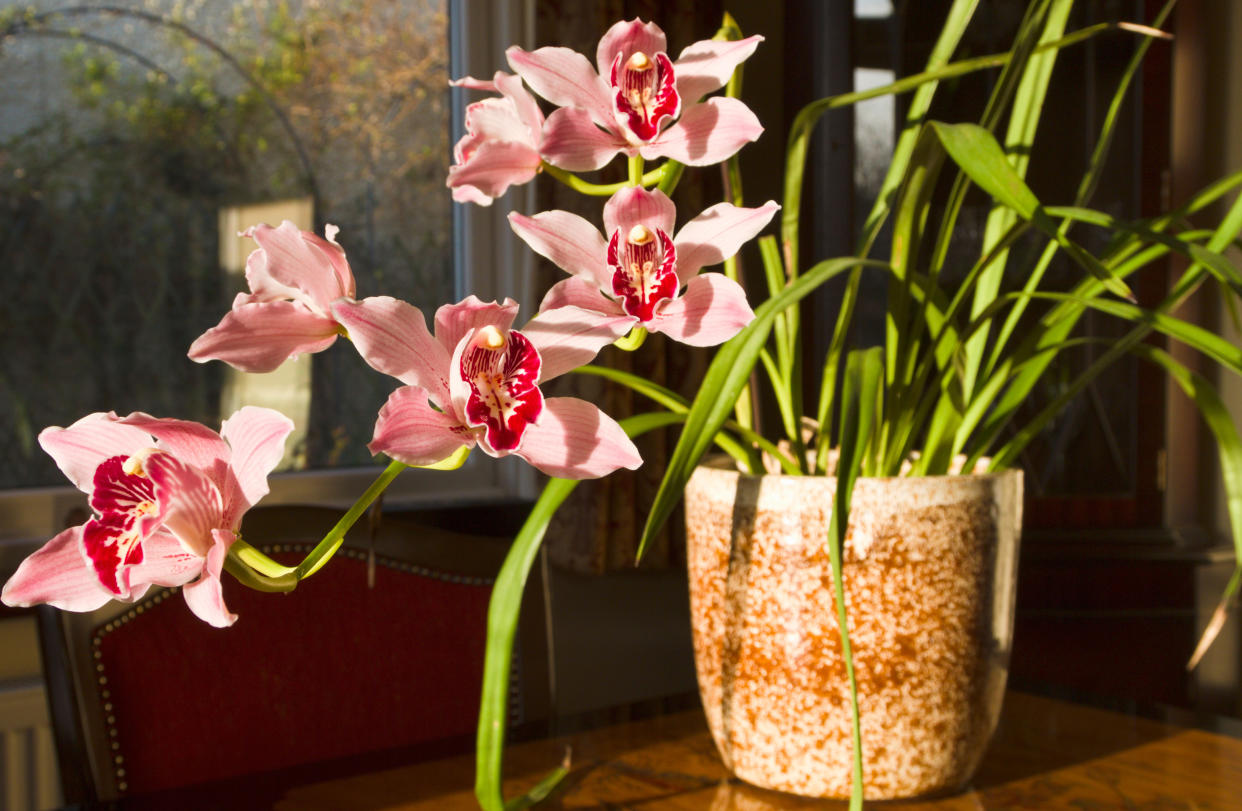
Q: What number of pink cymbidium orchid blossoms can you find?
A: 6